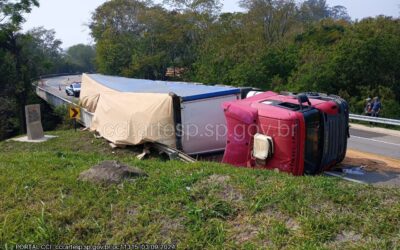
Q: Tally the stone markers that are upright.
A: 1